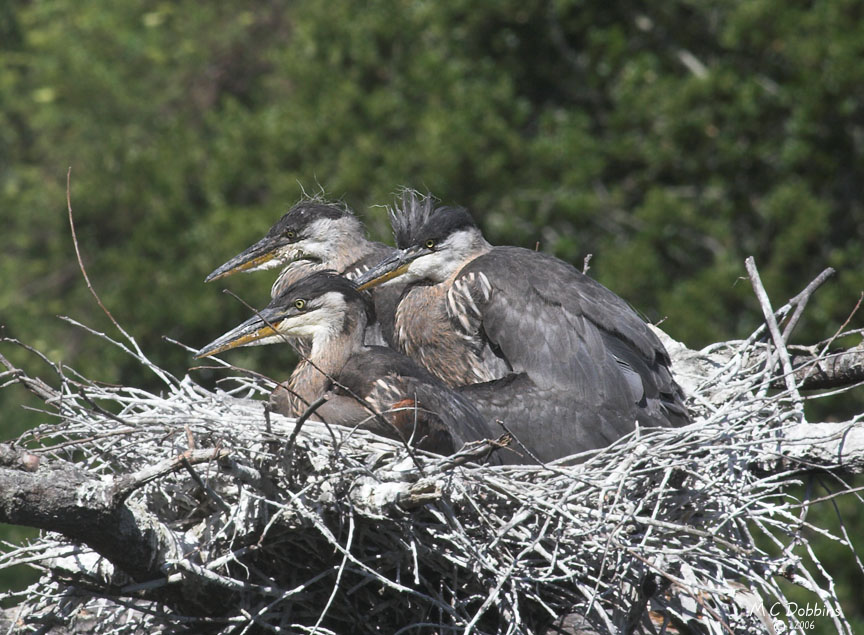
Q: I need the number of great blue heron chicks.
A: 3